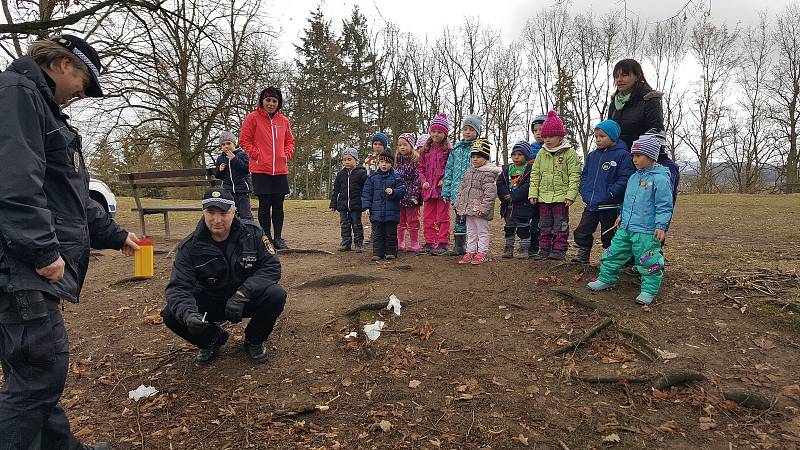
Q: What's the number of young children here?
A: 15